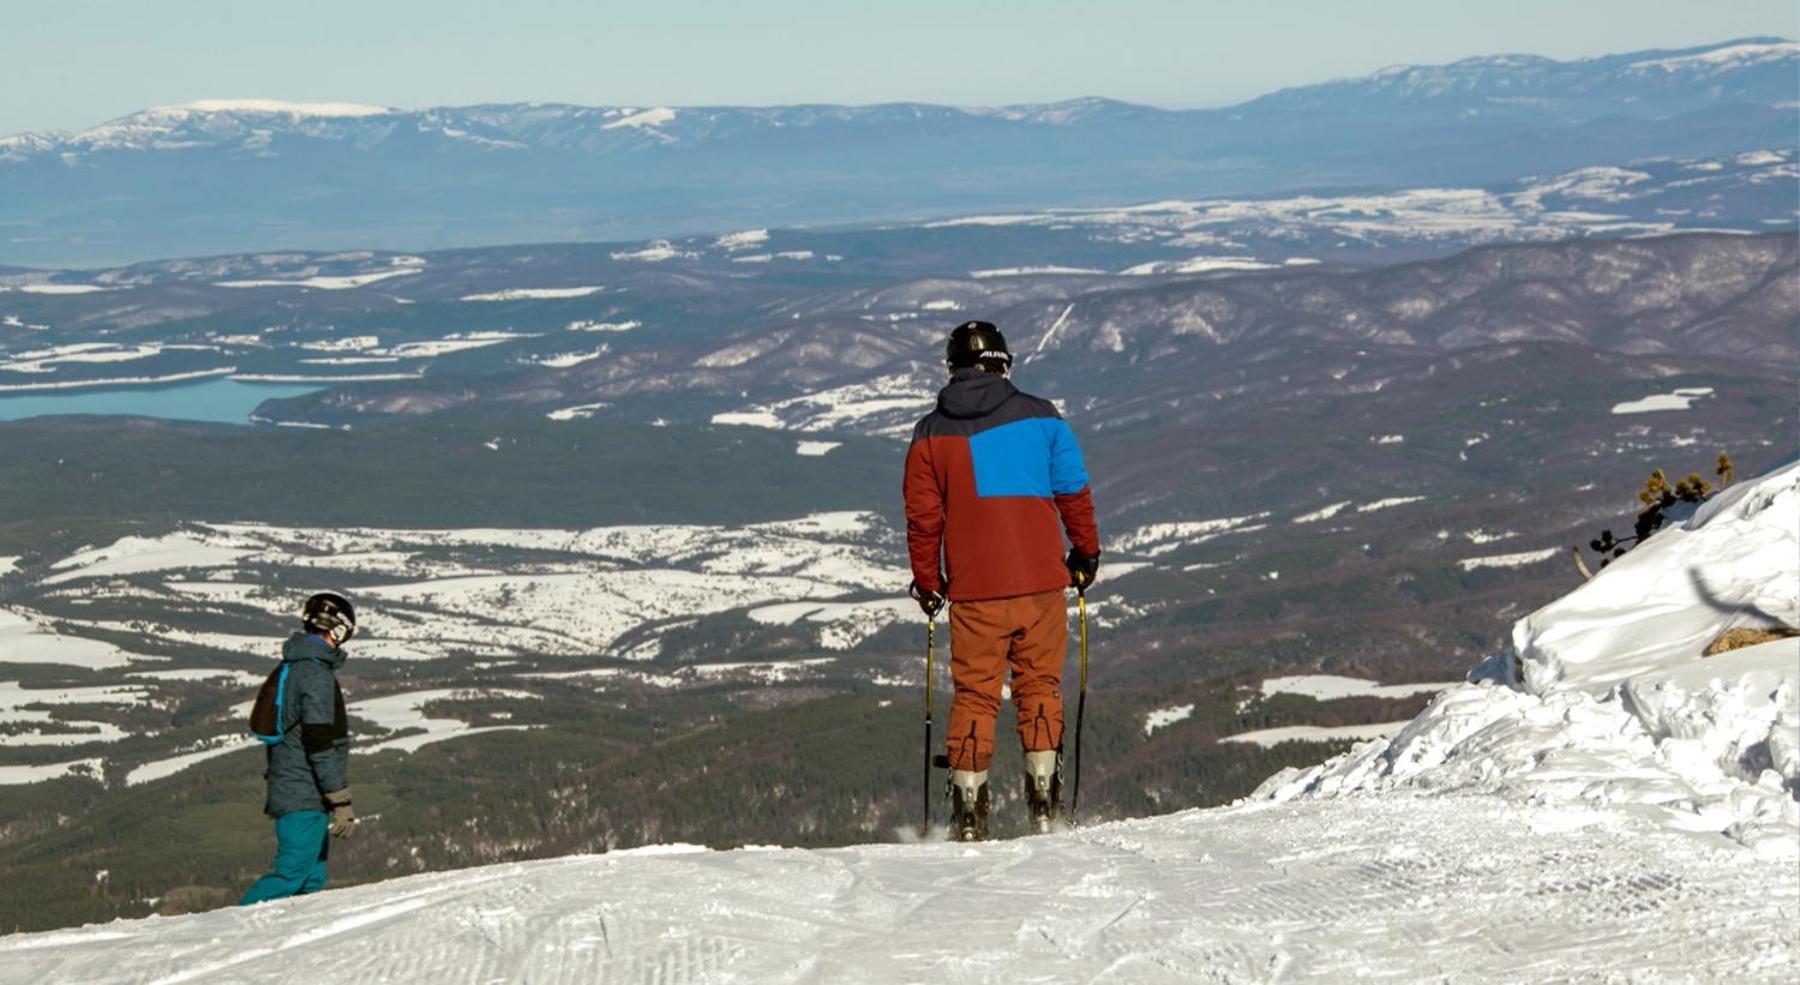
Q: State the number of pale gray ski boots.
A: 2